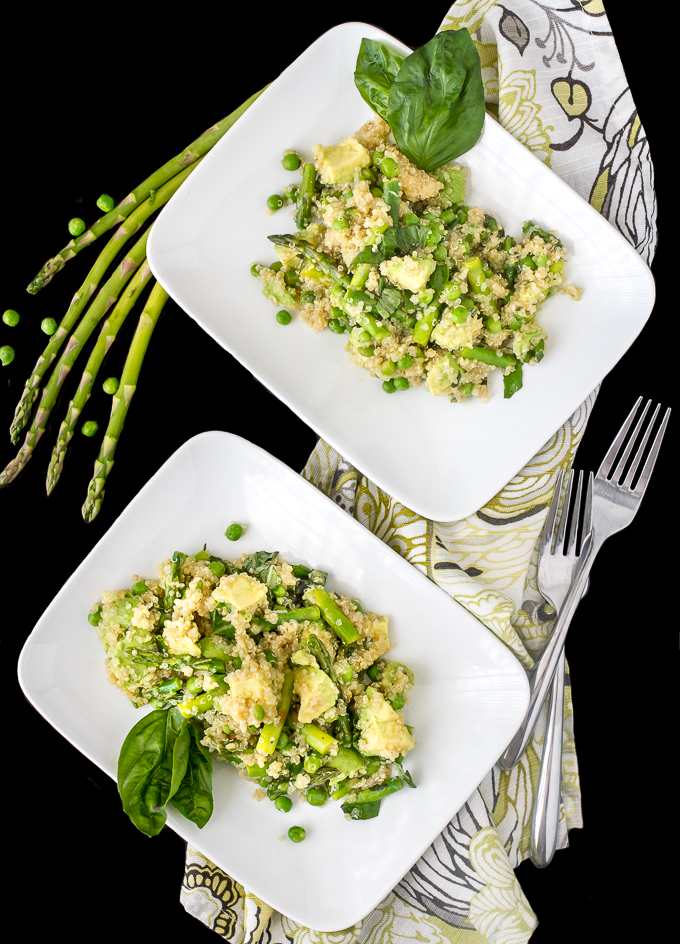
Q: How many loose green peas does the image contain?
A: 7